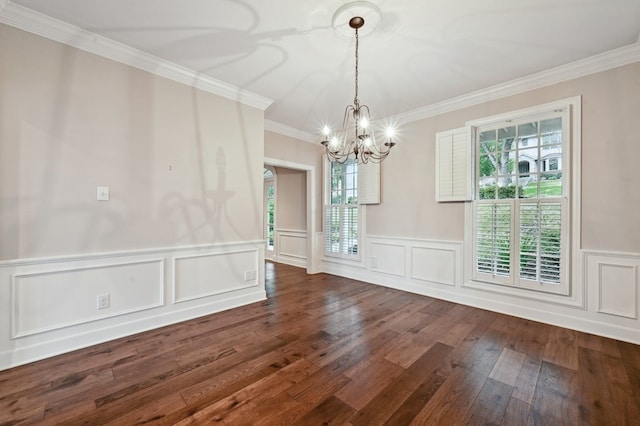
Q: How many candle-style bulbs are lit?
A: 5